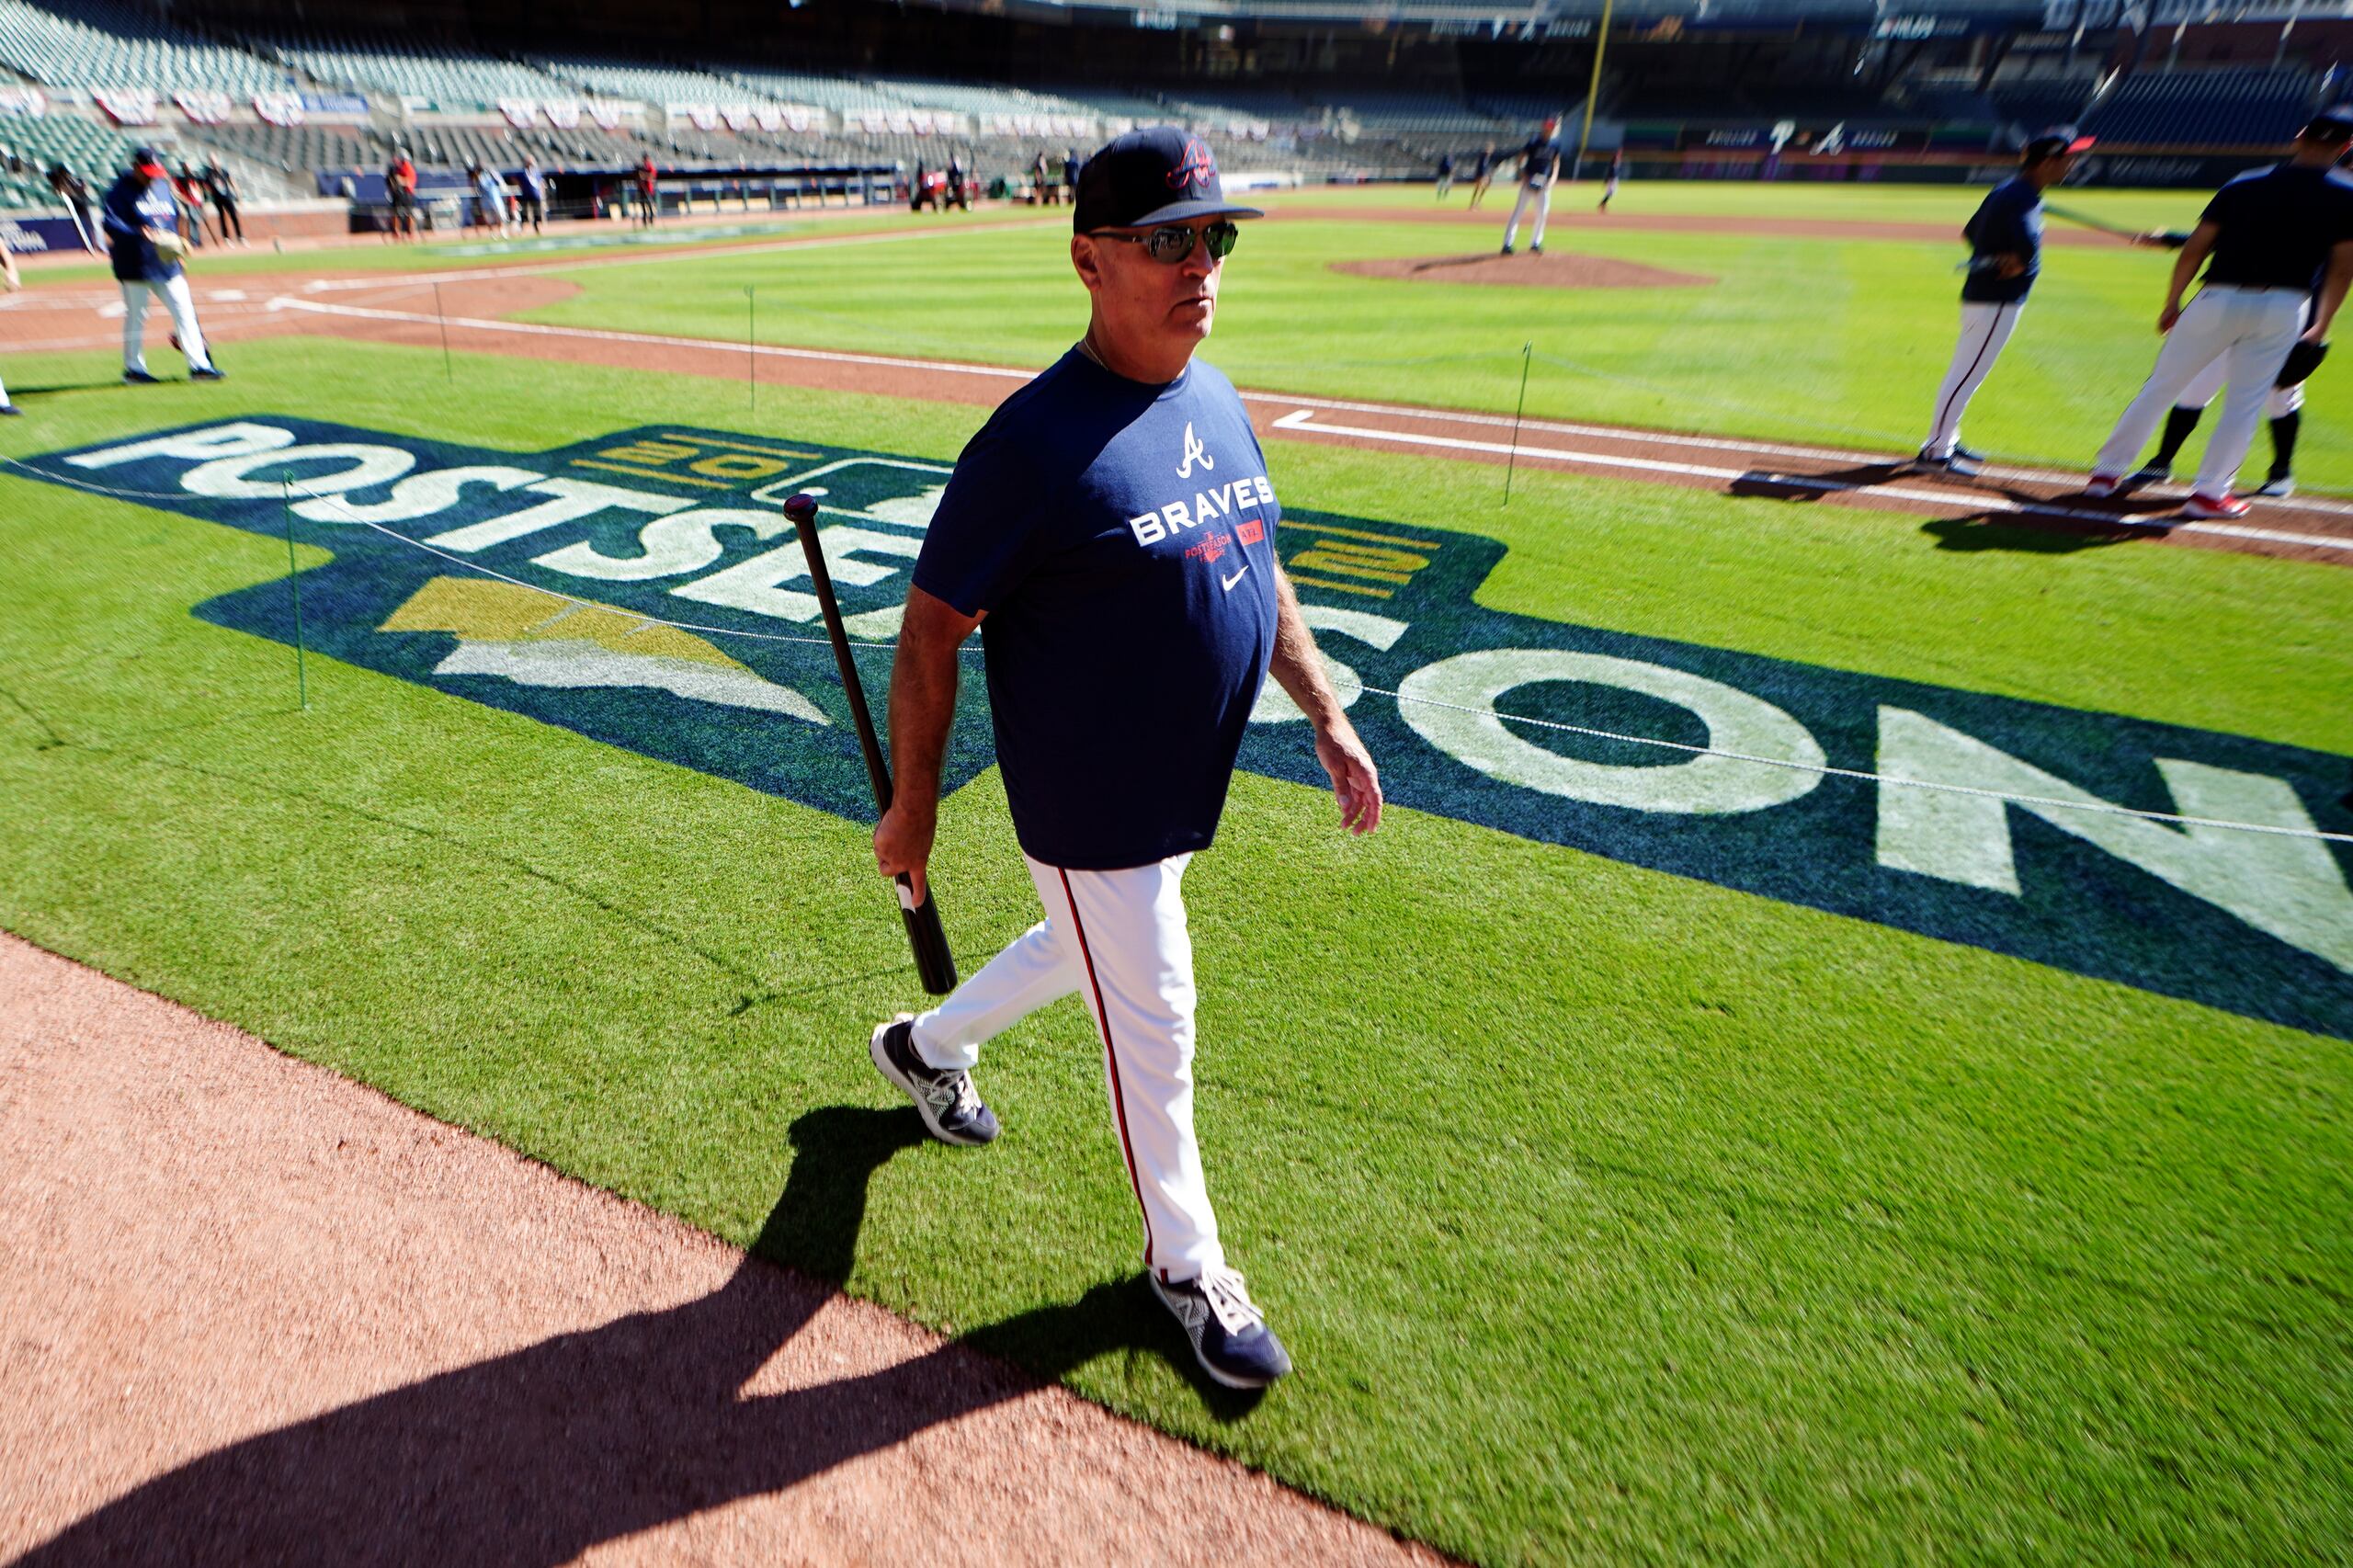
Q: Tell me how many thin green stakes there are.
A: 4